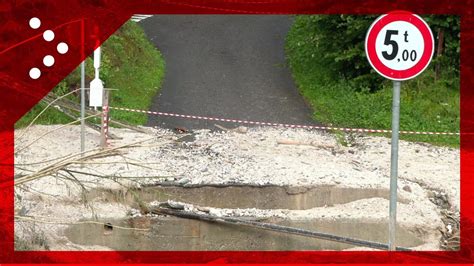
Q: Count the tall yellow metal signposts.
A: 0